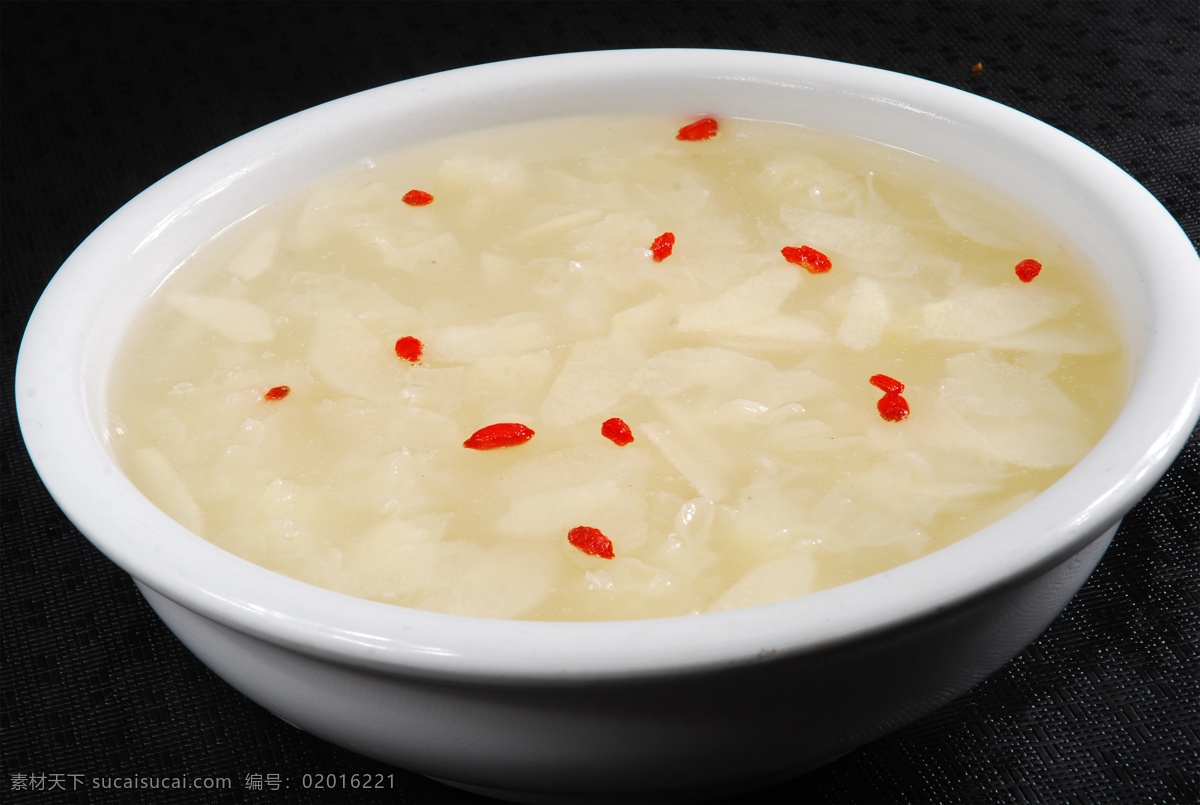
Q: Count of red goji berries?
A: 12